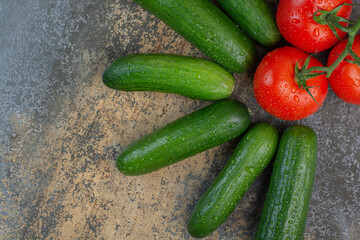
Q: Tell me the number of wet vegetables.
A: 9